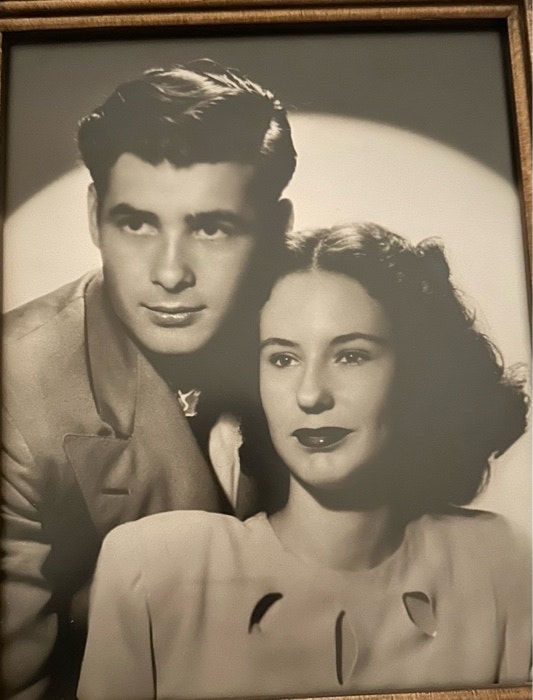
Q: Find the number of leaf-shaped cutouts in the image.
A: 3